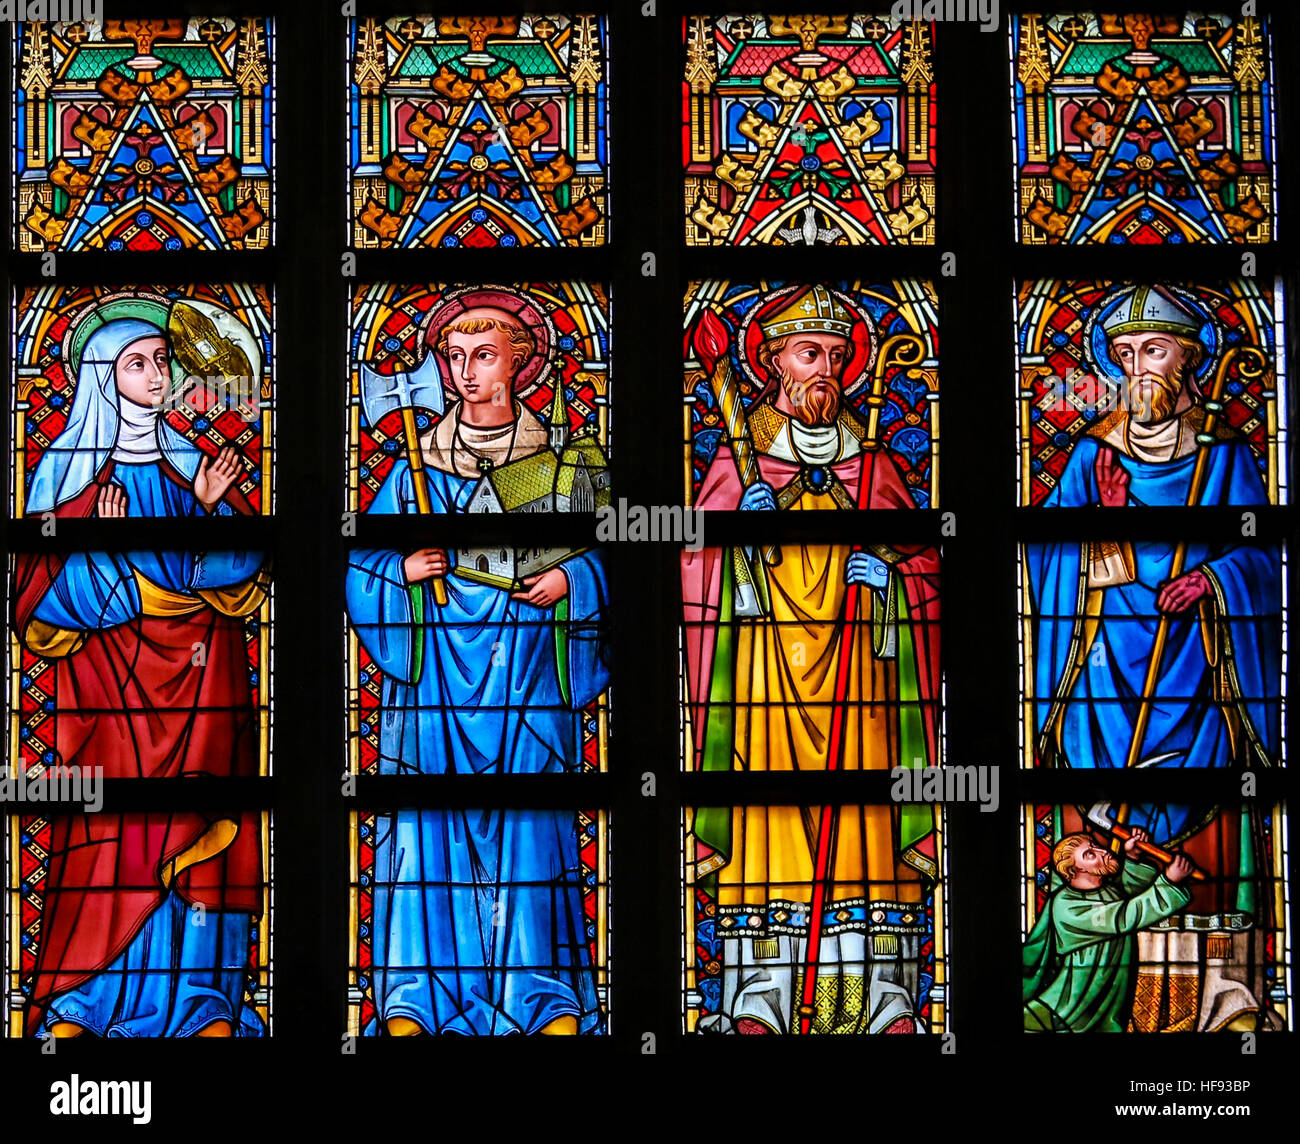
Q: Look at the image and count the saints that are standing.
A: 4